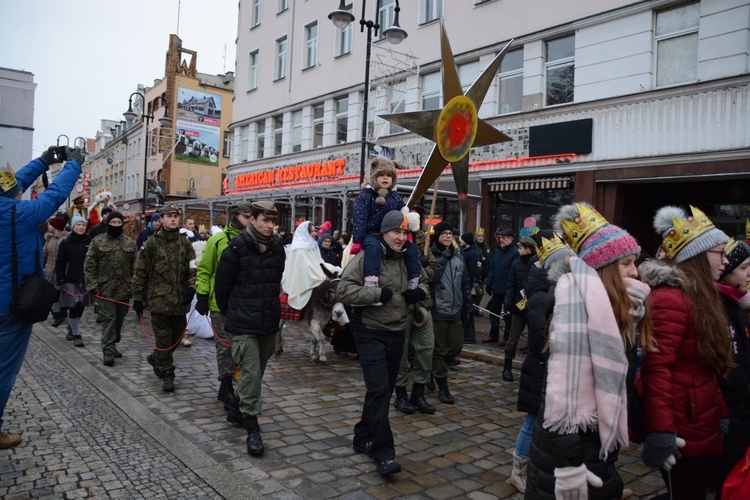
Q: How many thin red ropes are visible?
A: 1